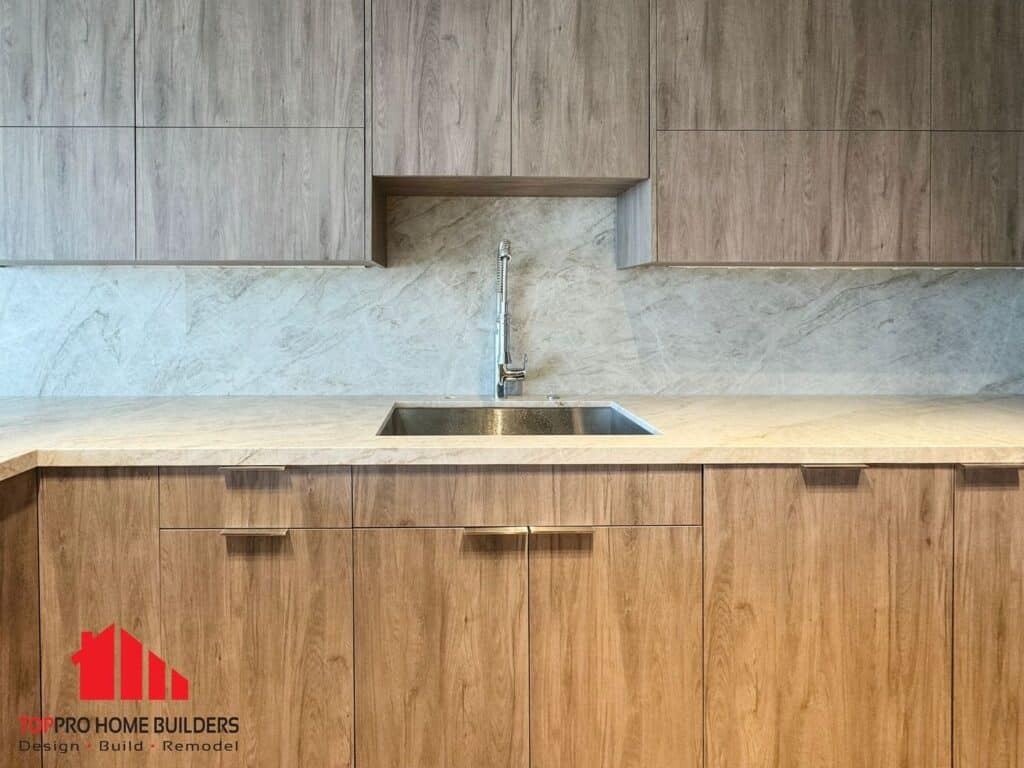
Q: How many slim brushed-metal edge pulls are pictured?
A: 6